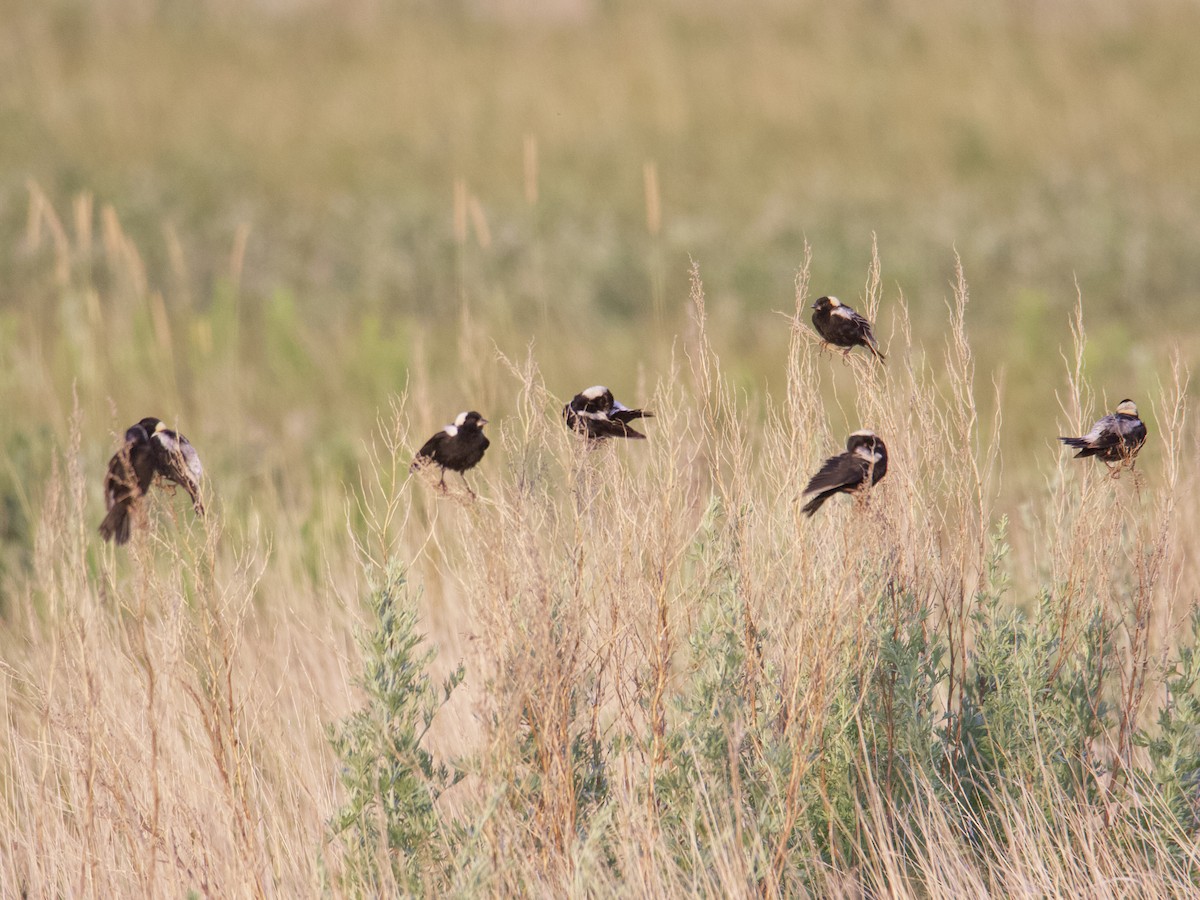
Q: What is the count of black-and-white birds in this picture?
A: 7